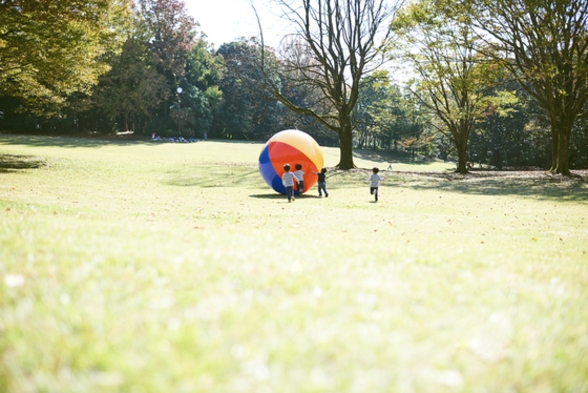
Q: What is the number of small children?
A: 4